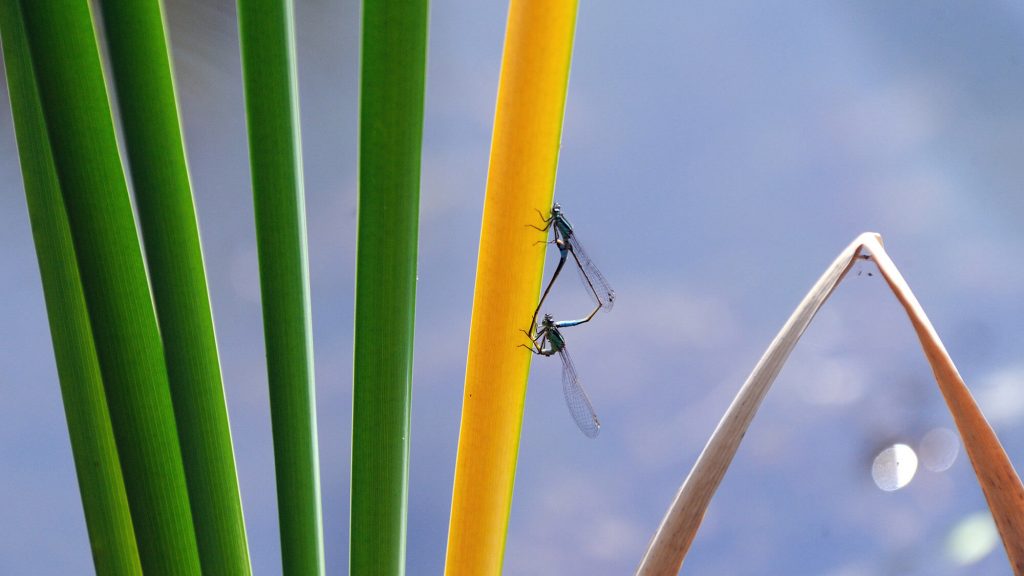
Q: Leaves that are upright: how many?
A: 6